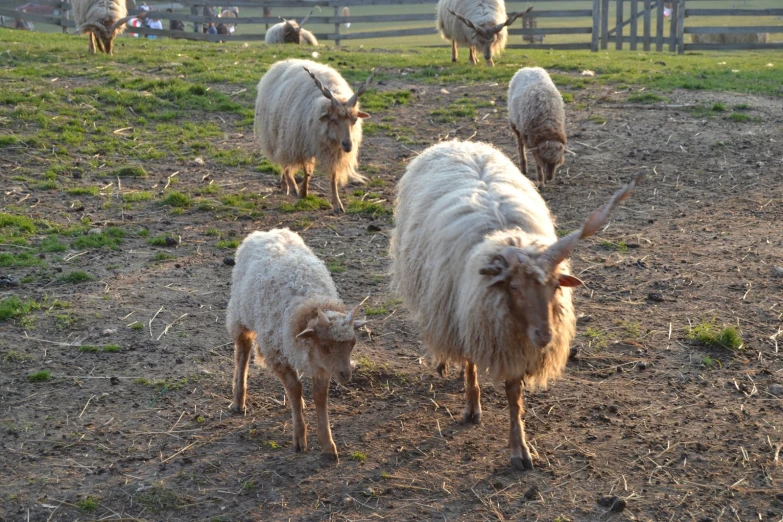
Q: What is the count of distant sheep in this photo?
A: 3